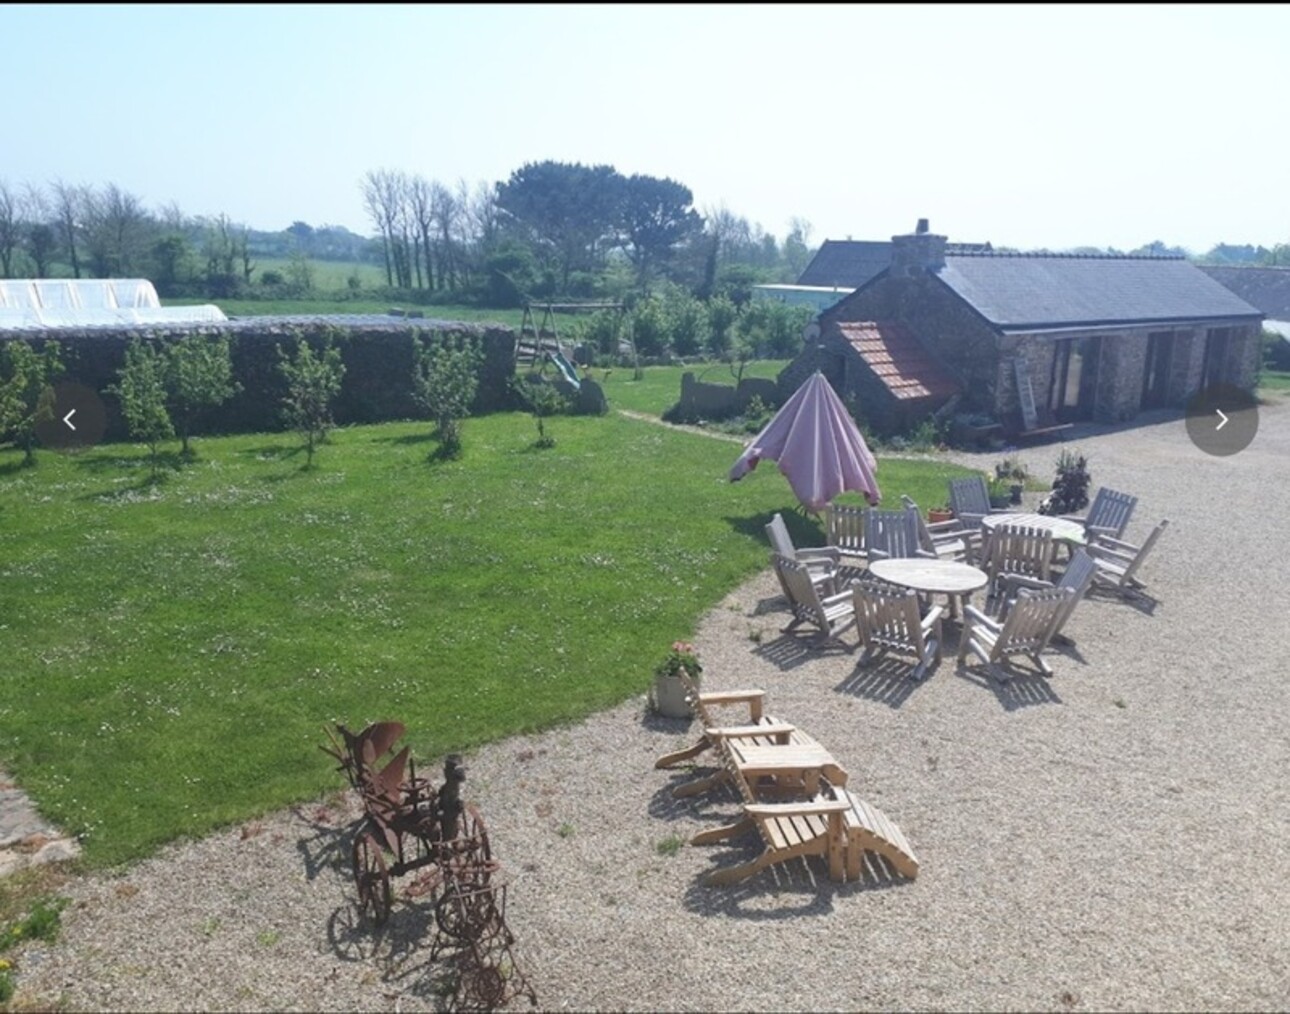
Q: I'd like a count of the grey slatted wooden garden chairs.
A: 12